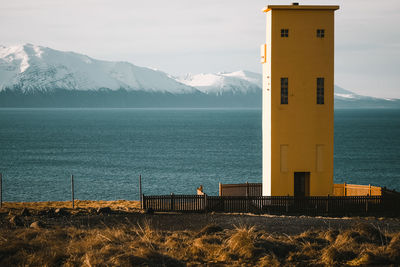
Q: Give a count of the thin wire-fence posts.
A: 3